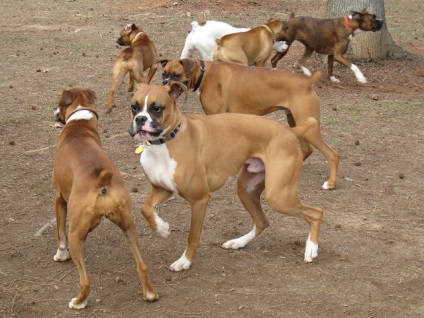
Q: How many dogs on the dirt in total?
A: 7